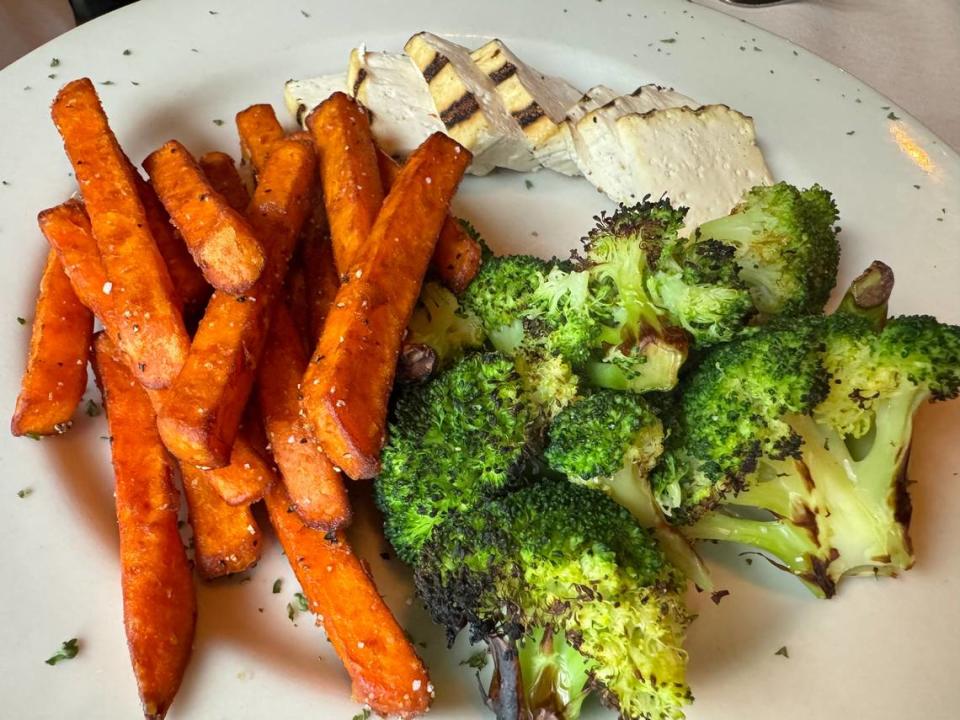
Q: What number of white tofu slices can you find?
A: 7